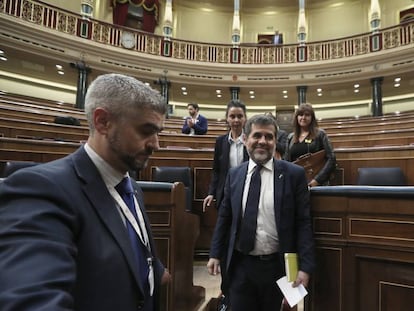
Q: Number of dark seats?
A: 3